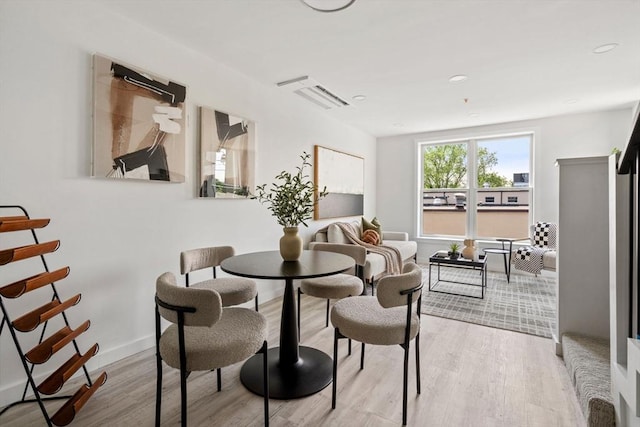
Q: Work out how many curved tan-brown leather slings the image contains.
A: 7